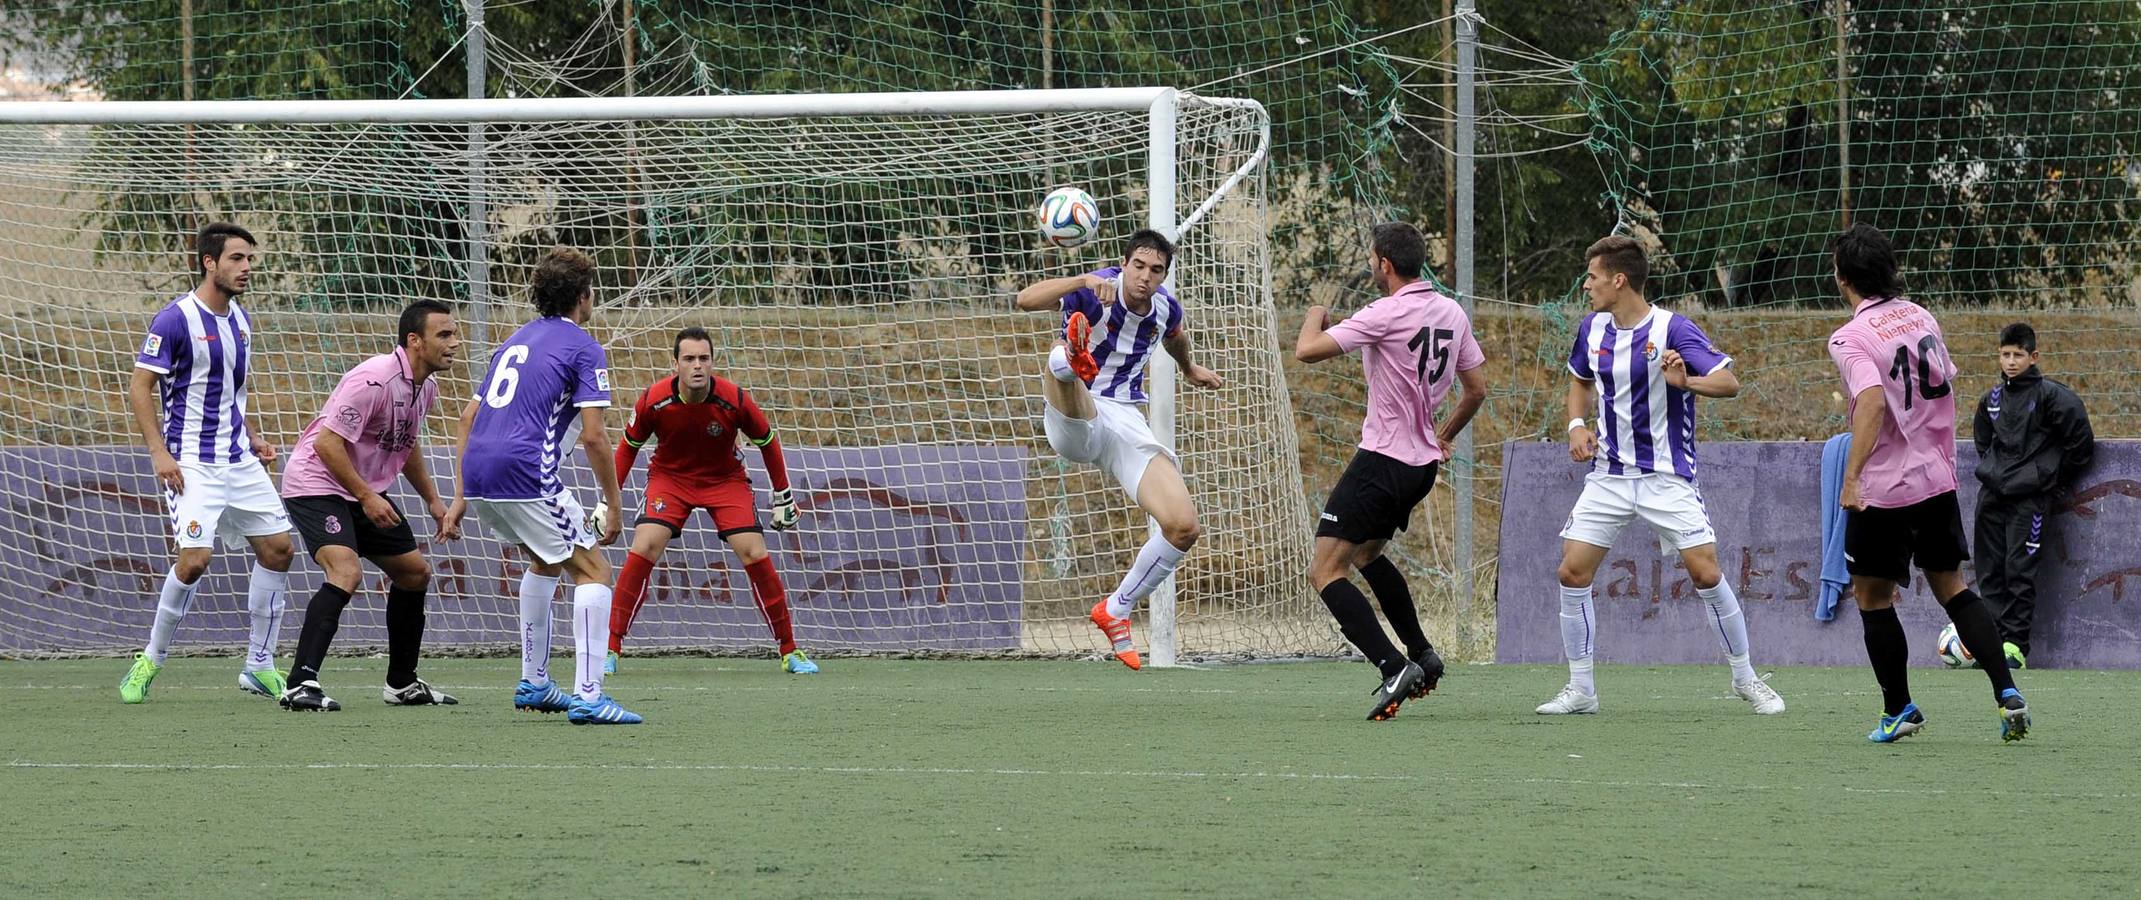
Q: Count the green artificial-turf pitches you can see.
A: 1